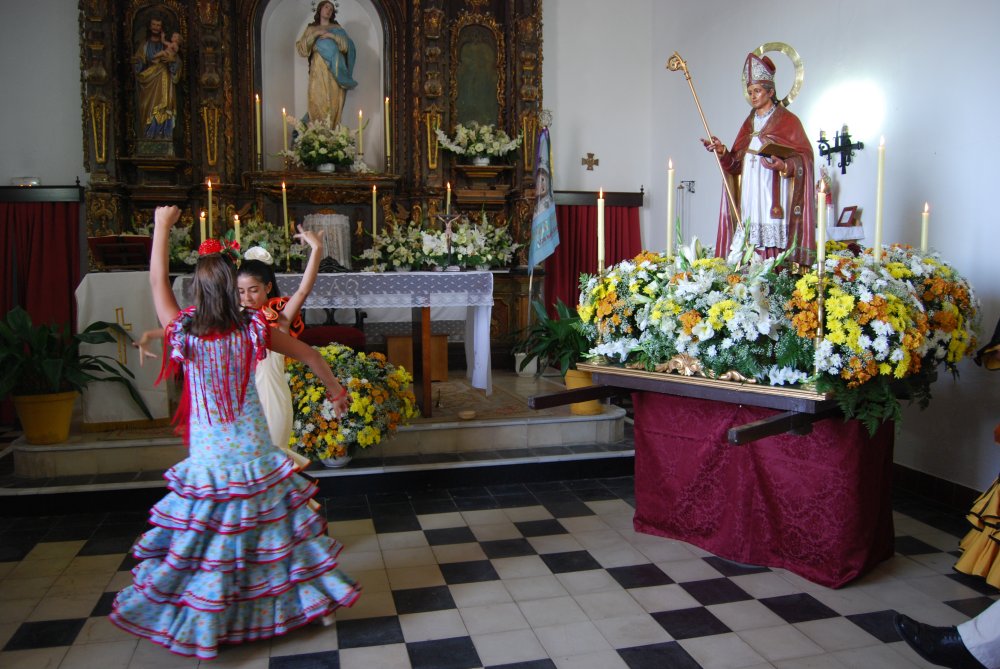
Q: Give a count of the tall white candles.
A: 15